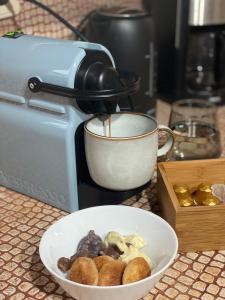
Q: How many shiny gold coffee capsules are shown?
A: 4